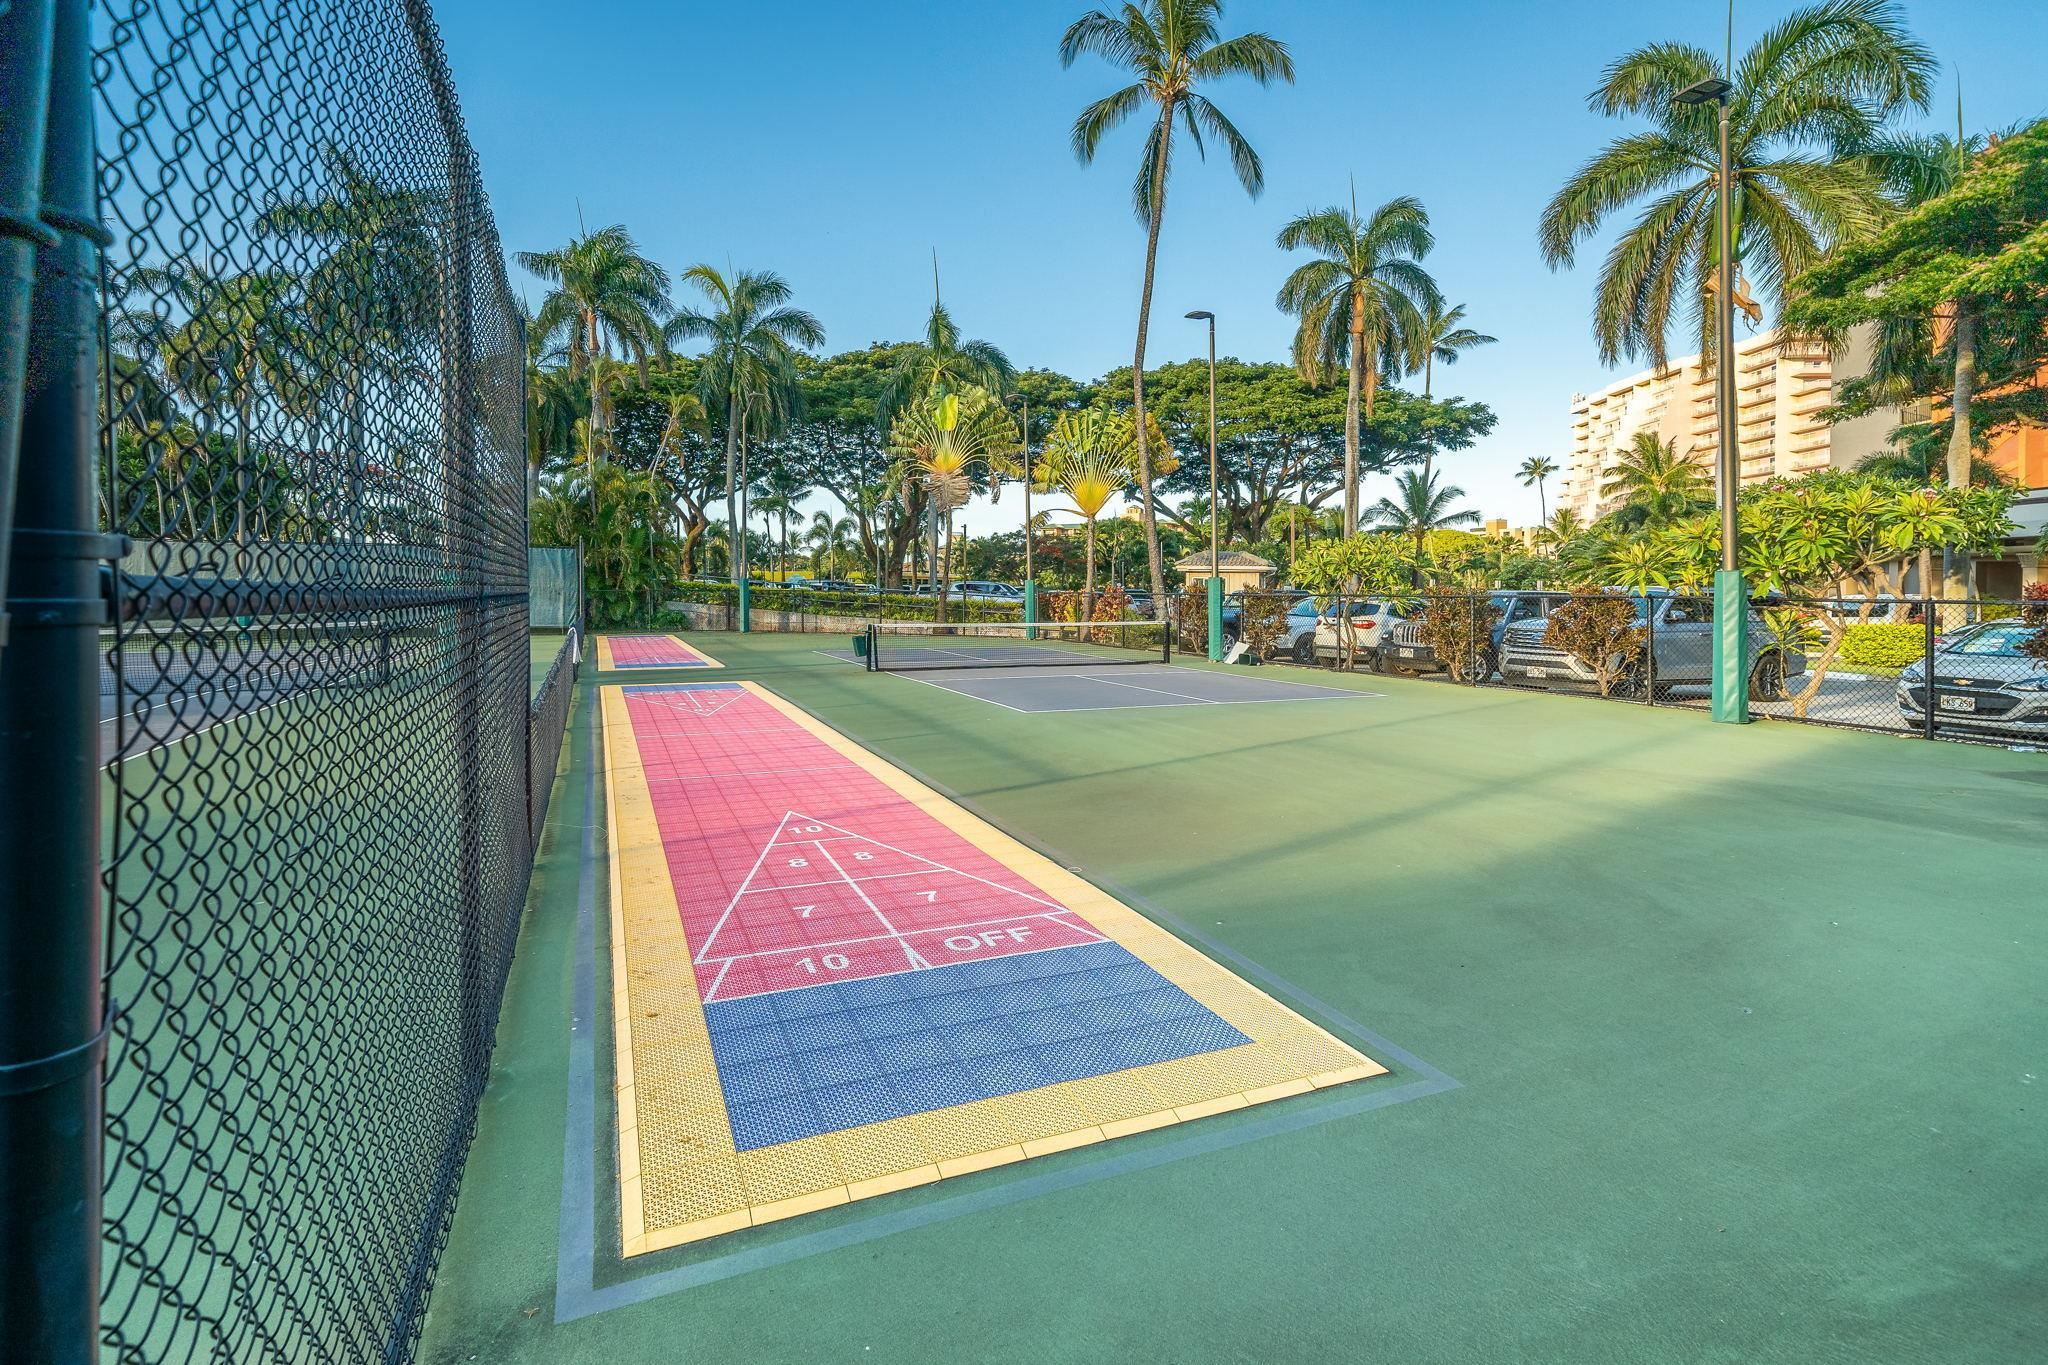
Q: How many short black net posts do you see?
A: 2